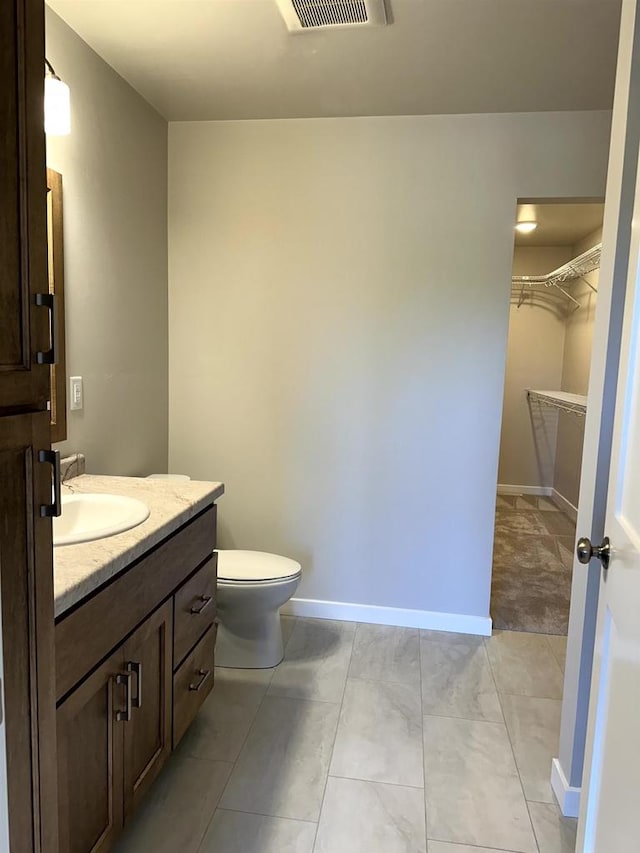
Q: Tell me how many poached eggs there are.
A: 0